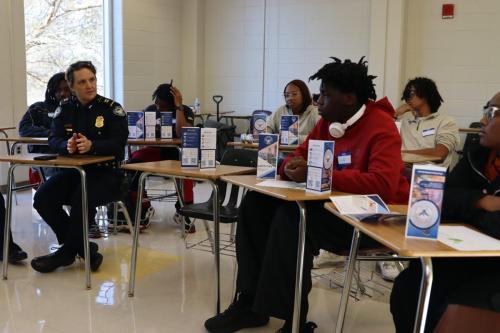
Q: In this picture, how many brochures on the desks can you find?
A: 11